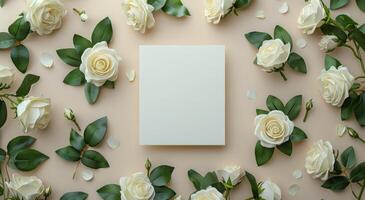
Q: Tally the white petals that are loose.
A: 11